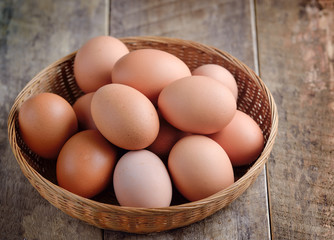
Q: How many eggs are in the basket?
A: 12